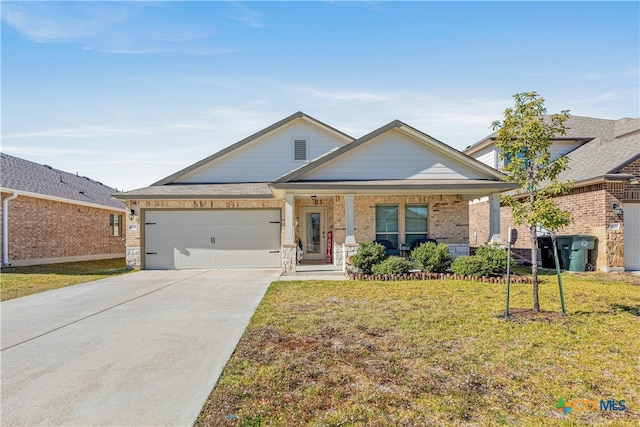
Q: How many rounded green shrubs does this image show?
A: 5